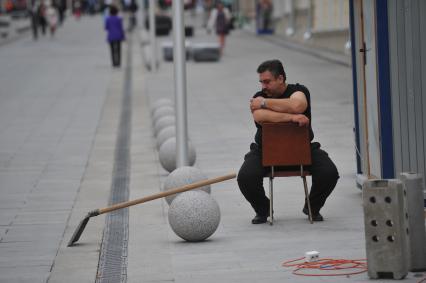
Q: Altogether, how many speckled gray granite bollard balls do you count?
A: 7